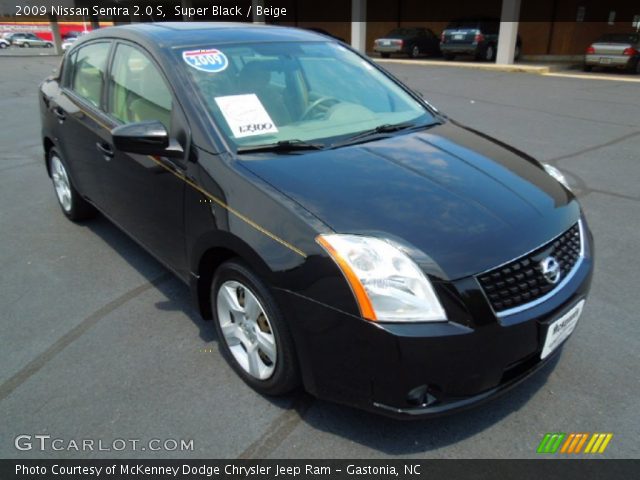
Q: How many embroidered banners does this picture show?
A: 0